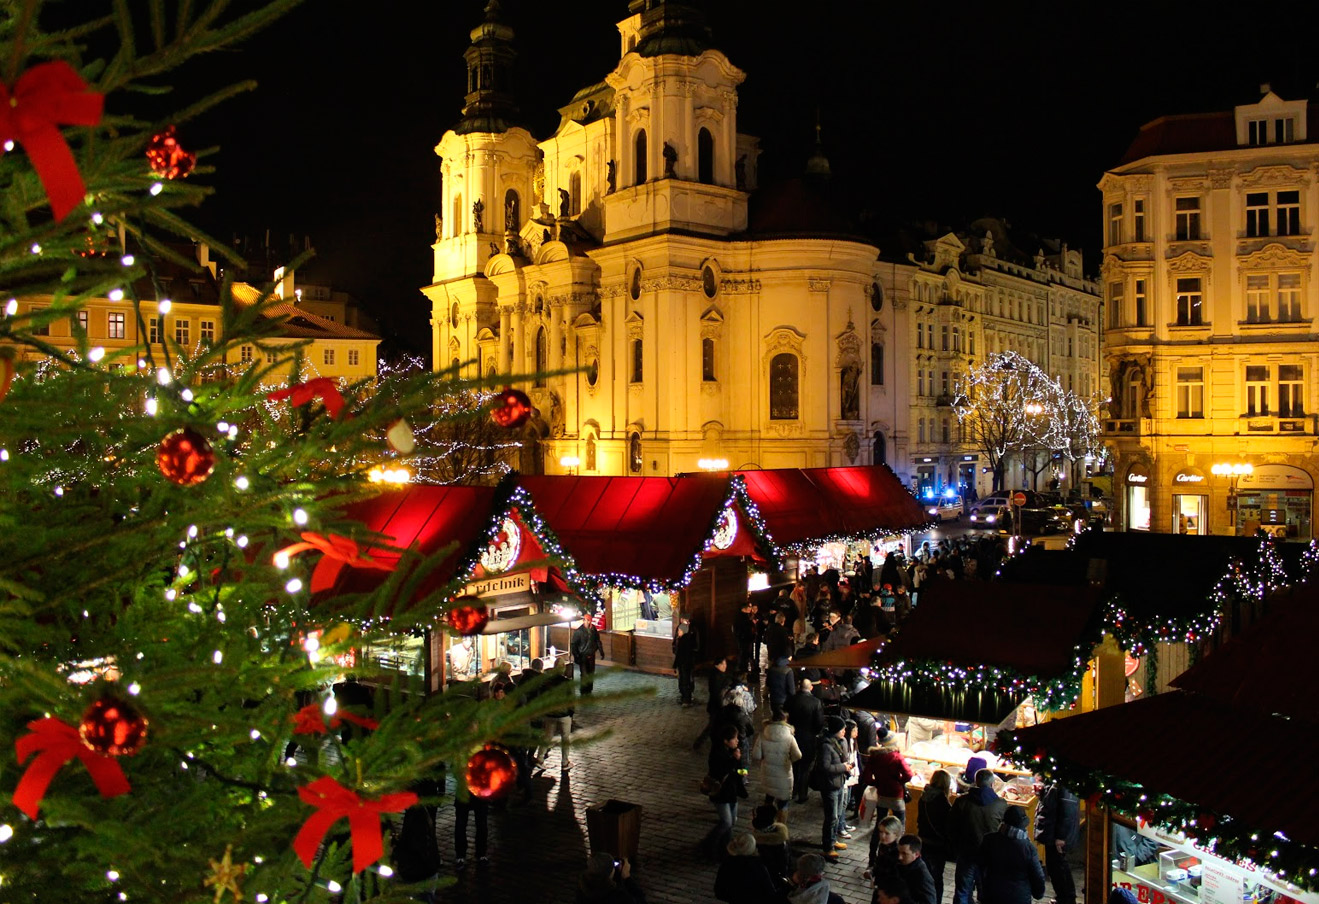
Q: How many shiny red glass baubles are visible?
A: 6